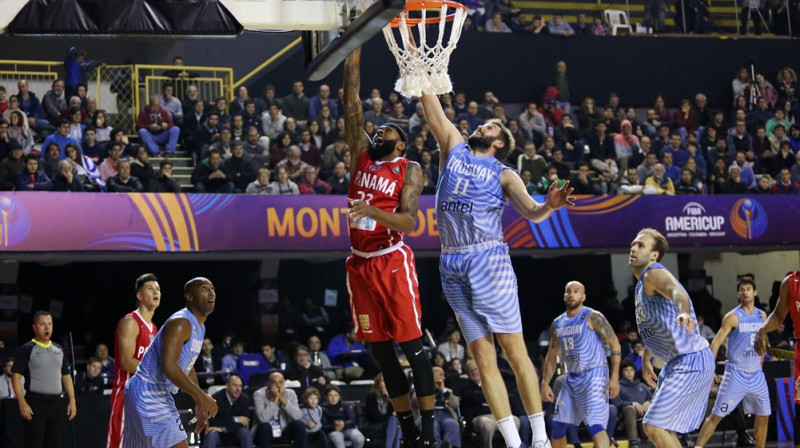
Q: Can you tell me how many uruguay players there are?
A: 5